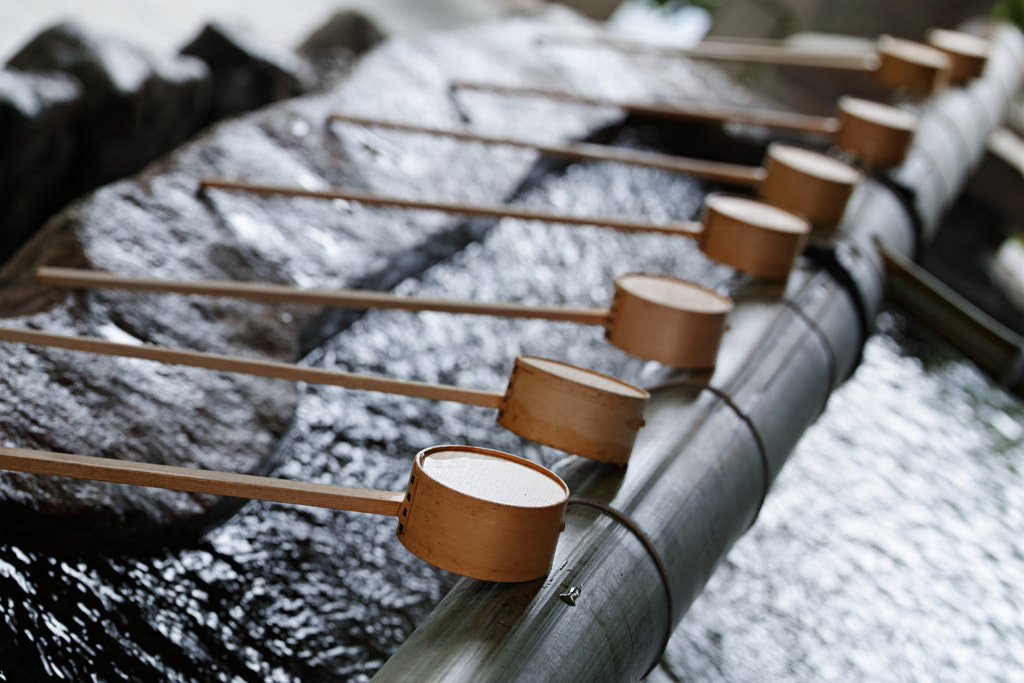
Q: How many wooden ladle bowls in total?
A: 8